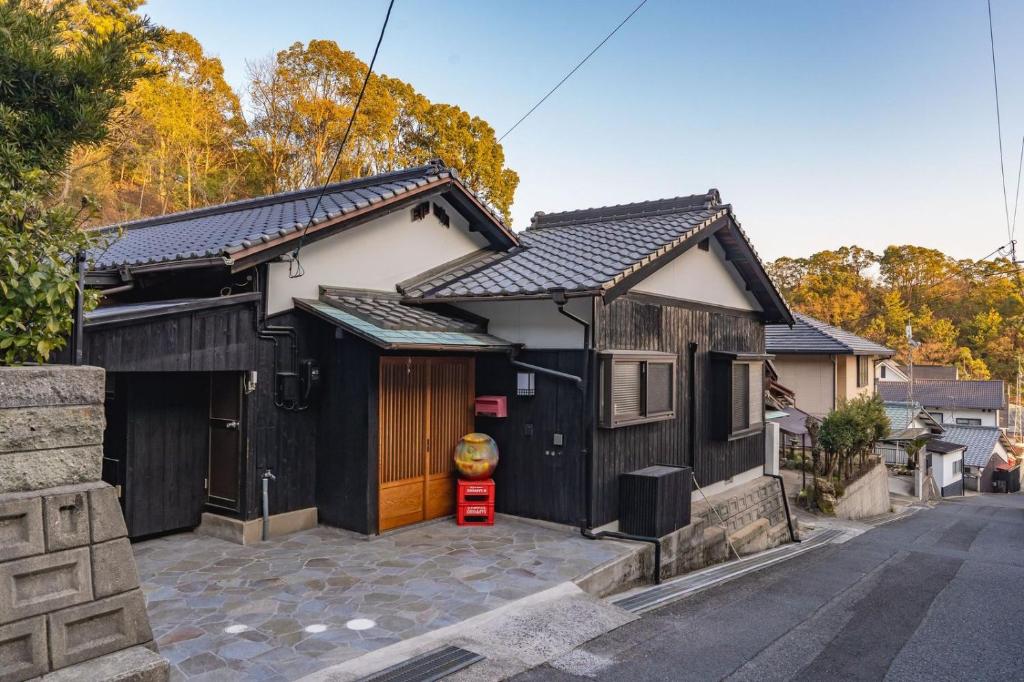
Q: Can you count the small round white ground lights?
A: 3